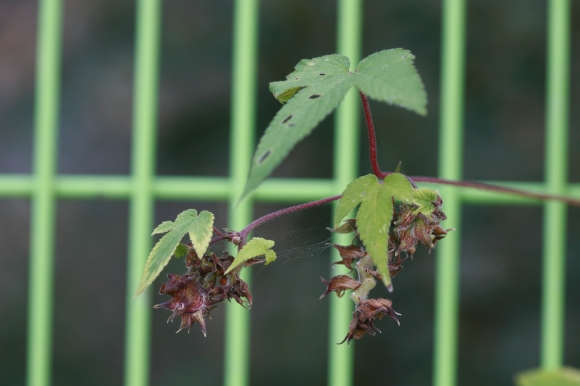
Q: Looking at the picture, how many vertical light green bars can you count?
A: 6